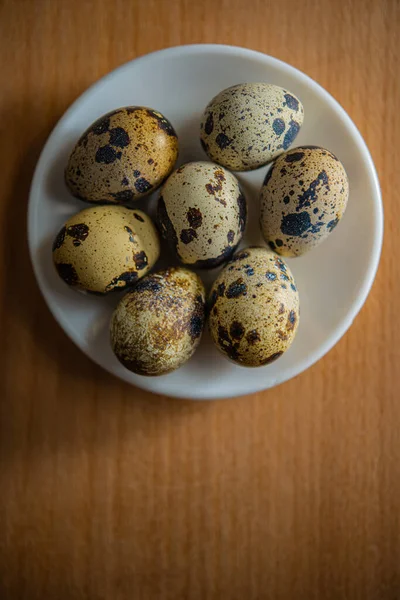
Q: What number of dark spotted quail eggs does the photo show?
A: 7